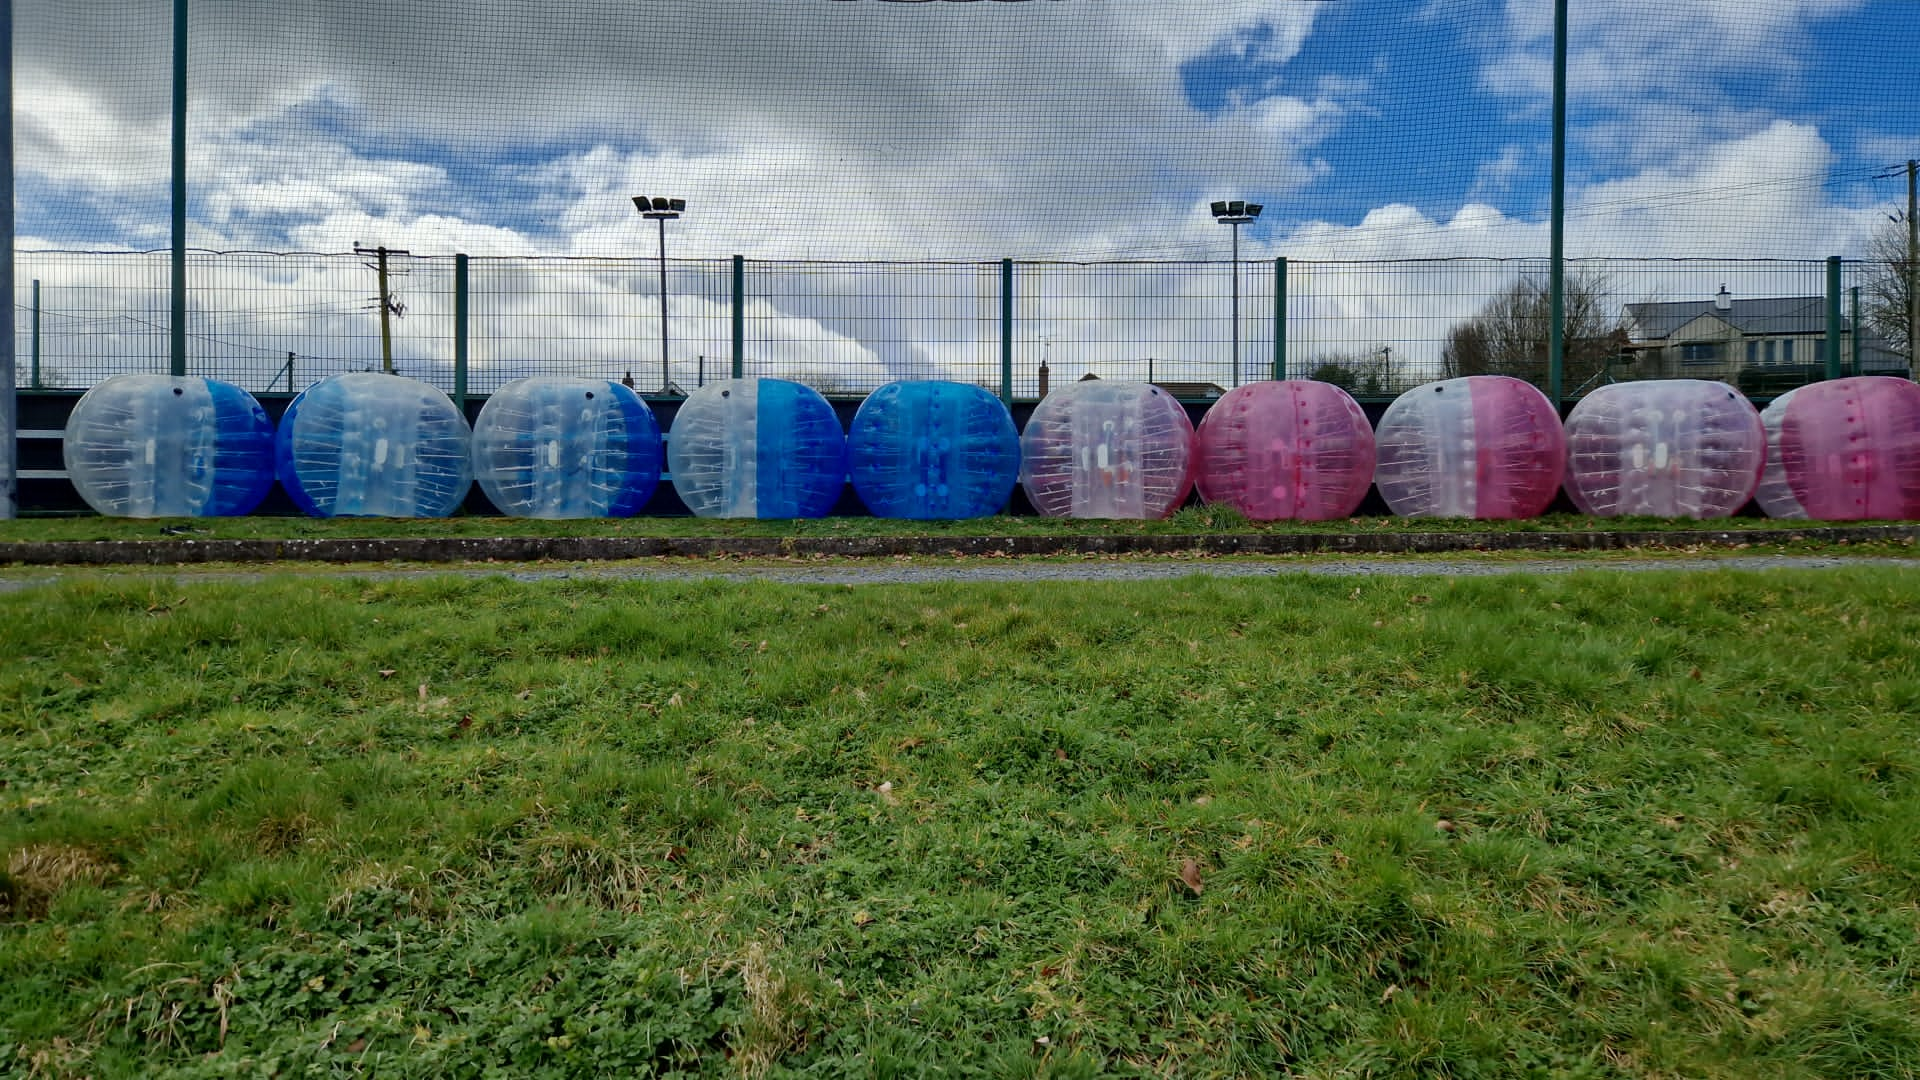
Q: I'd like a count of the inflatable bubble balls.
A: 10